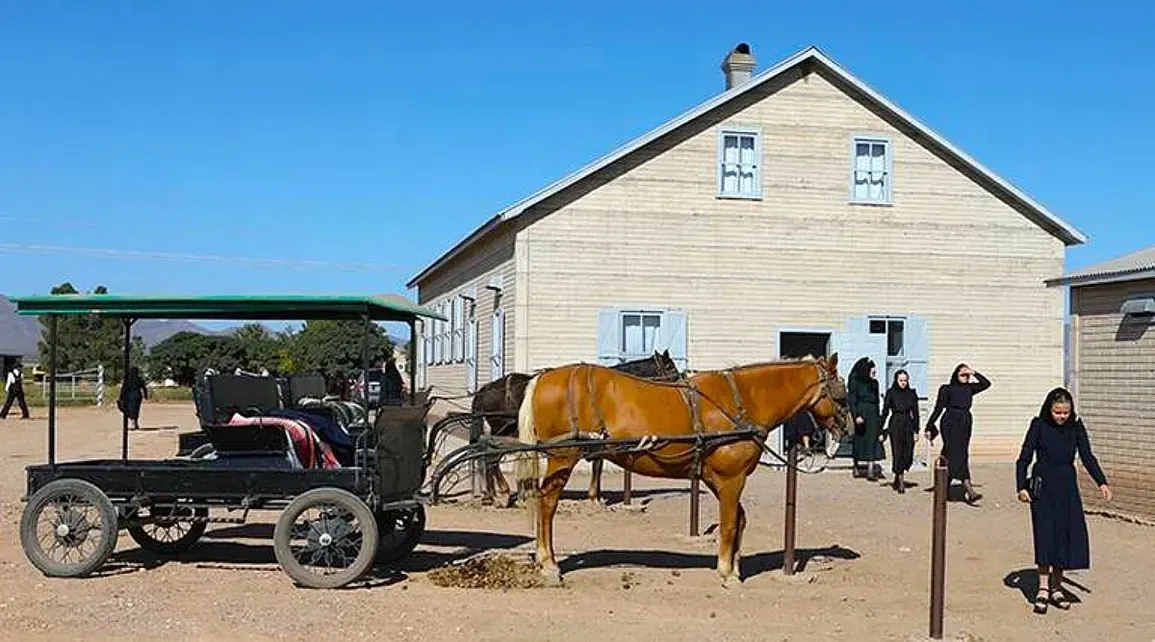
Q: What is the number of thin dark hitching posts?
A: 4